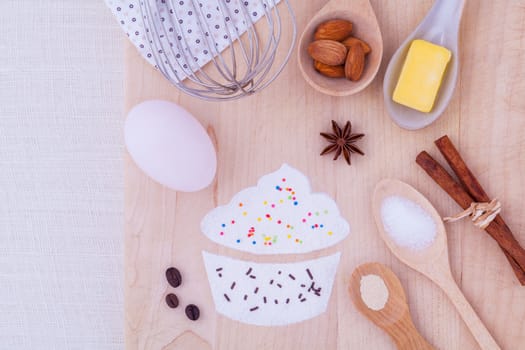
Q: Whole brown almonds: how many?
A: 5